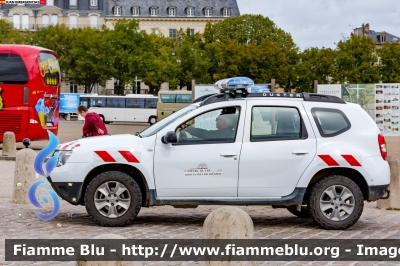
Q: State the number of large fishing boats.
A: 0